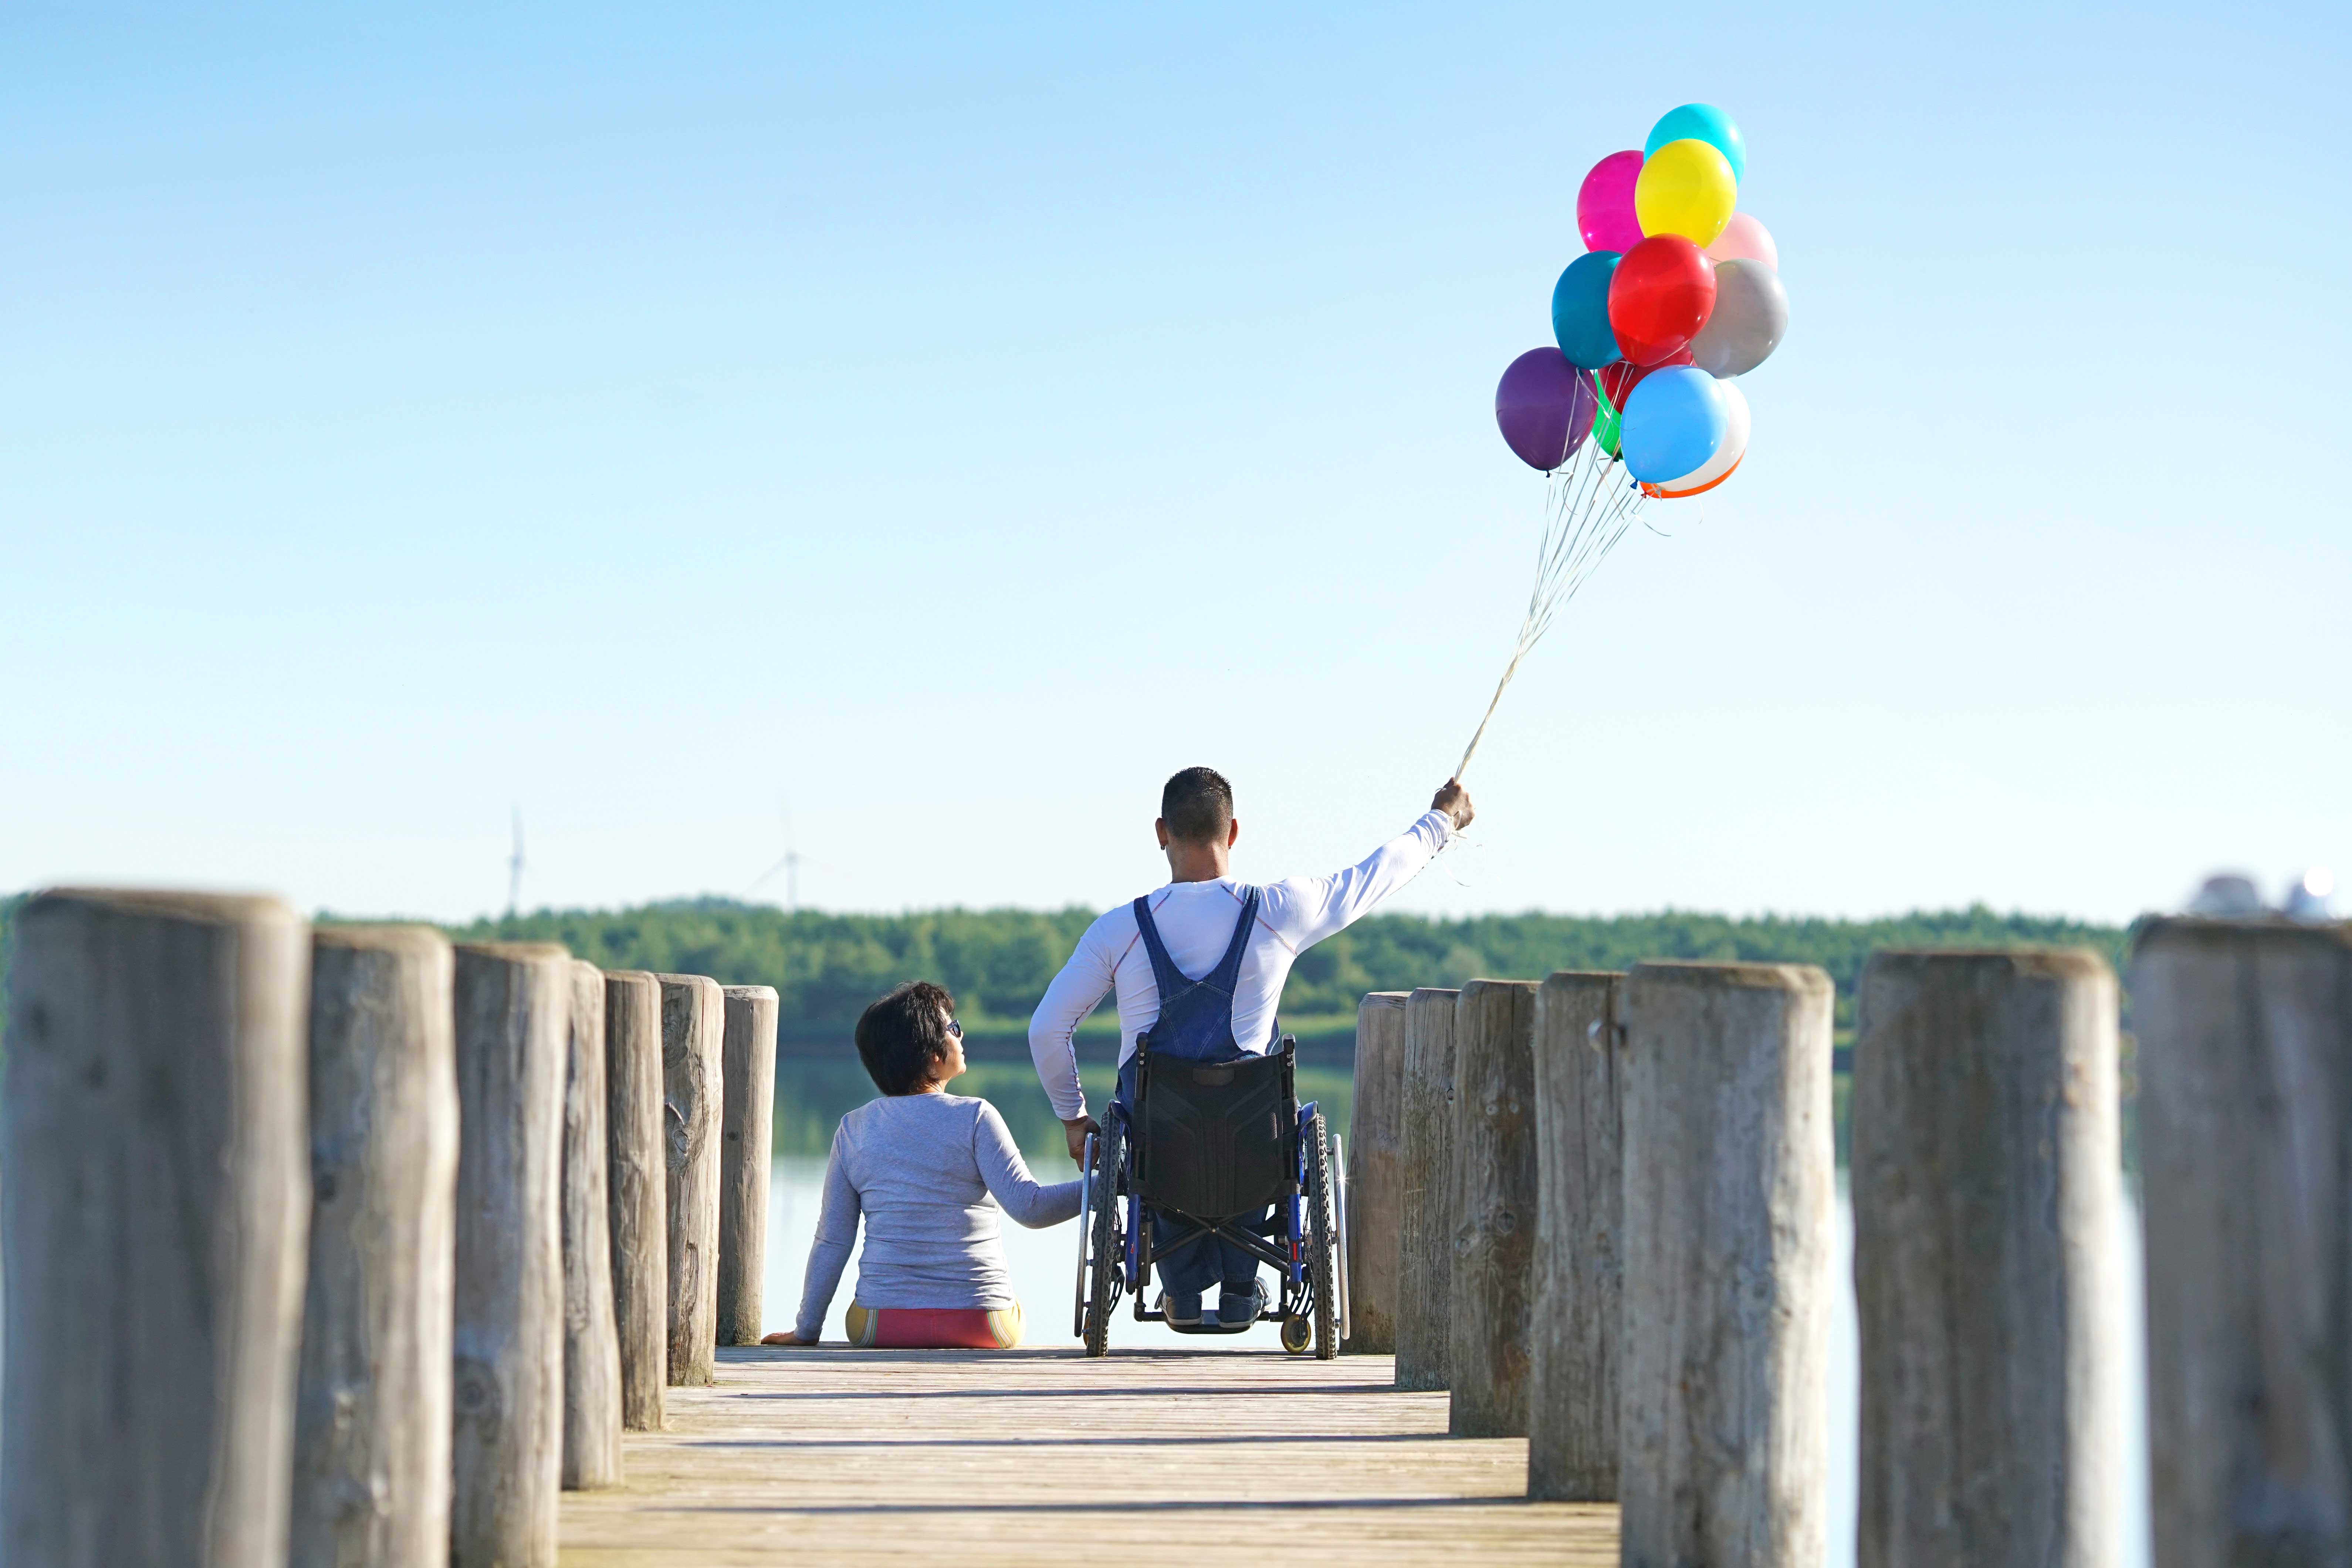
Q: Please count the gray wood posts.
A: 14